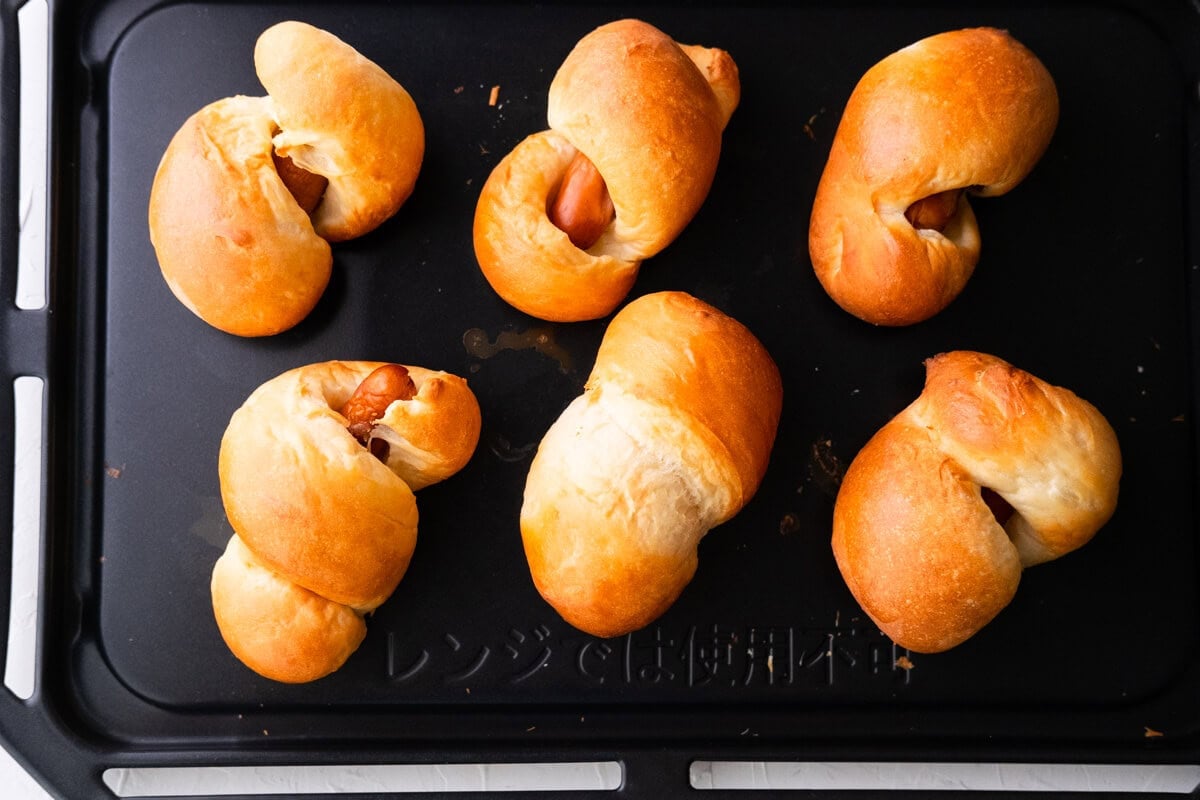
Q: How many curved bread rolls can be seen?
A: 6